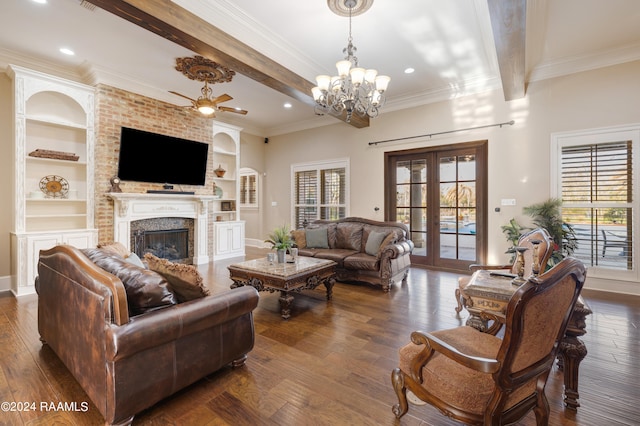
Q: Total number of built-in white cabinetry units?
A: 2